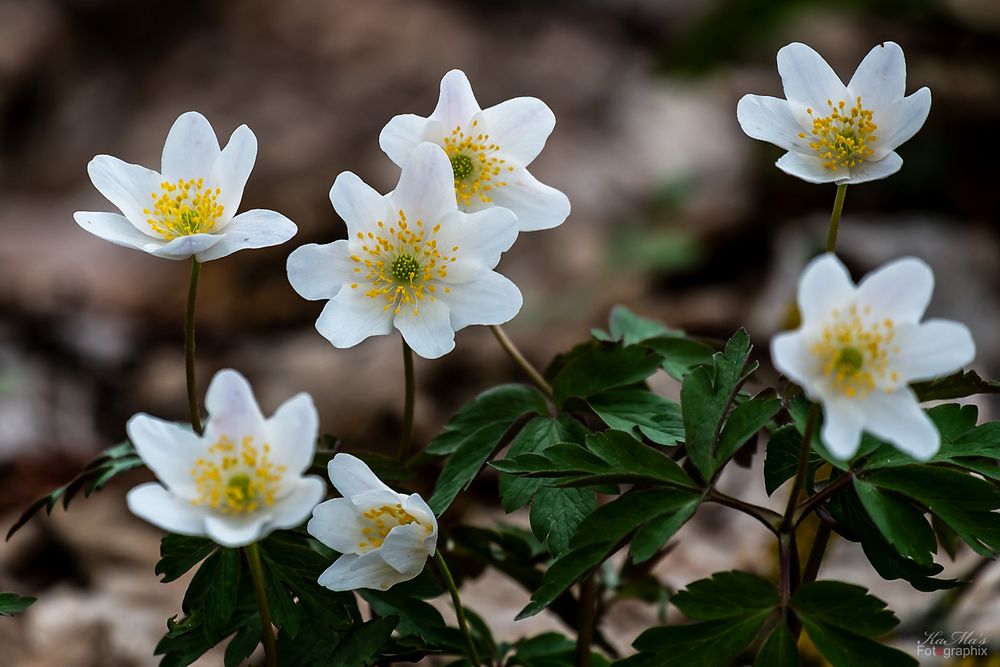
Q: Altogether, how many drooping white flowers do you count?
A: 1